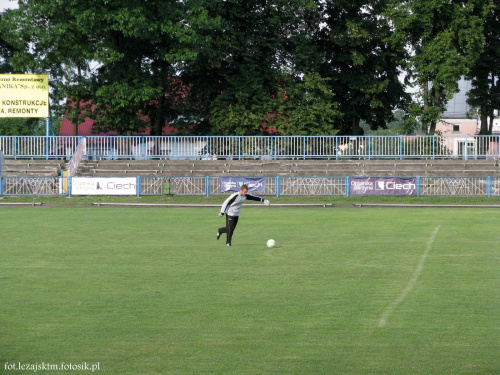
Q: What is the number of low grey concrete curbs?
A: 3